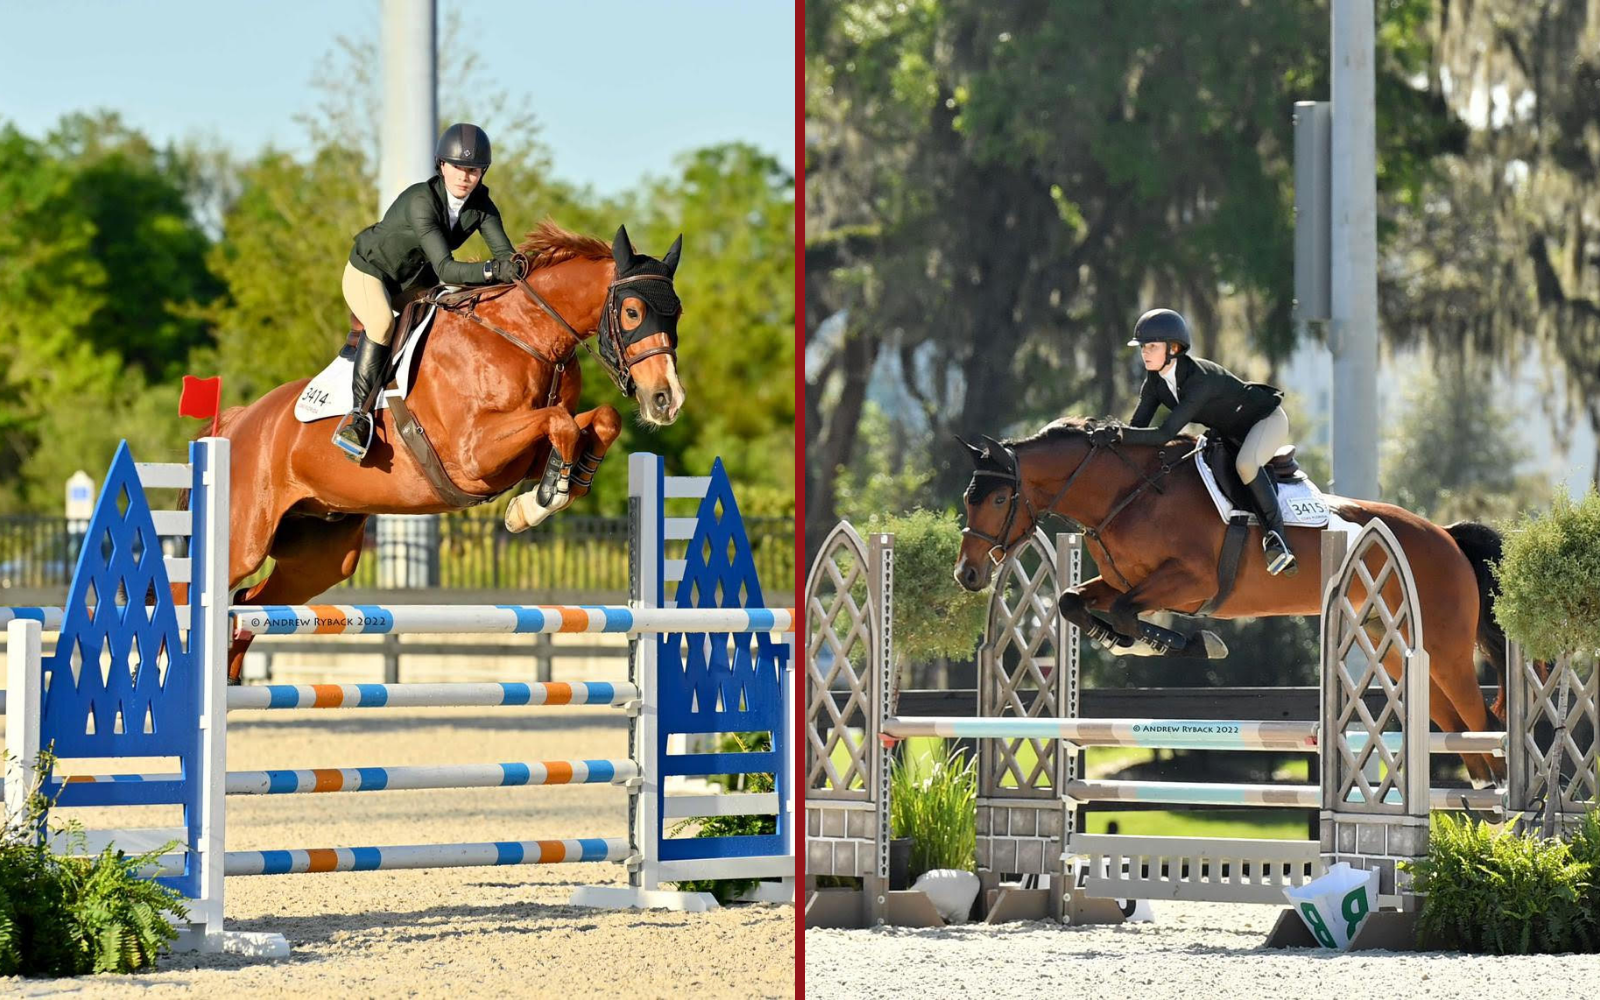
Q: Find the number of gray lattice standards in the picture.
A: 4